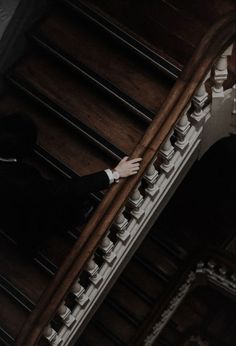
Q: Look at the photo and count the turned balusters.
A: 12